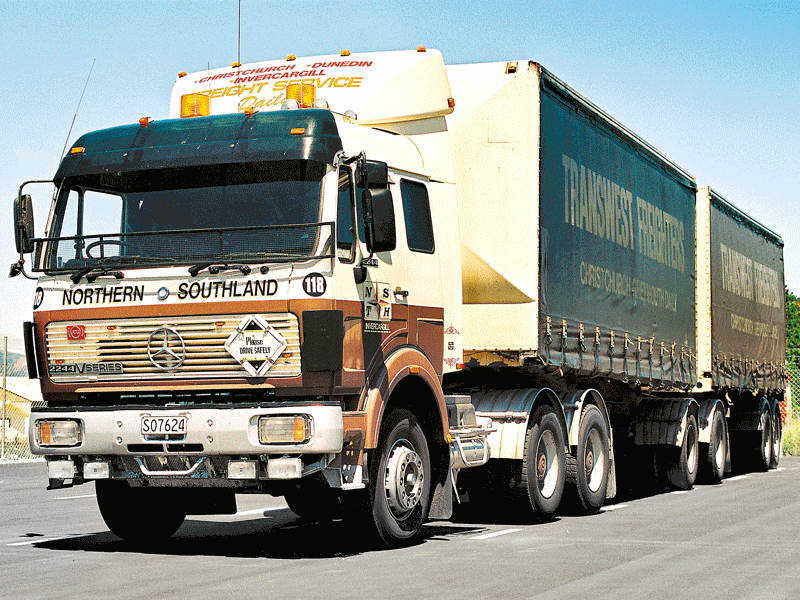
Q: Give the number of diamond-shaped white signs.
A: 1